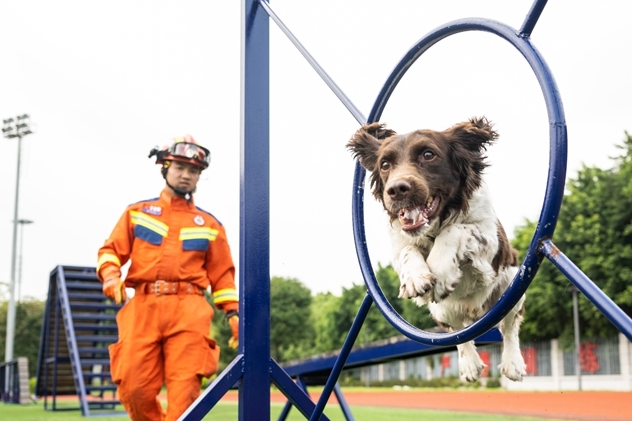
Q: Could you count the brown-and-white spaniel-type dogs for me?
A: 1